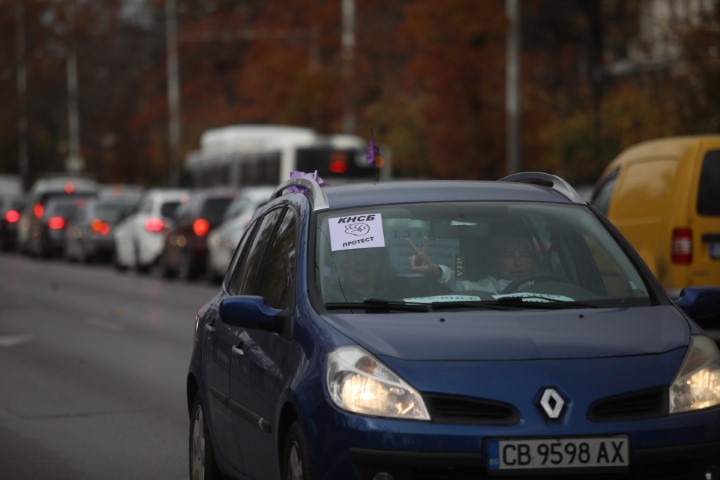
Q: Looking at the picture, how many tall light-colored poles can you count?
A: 5